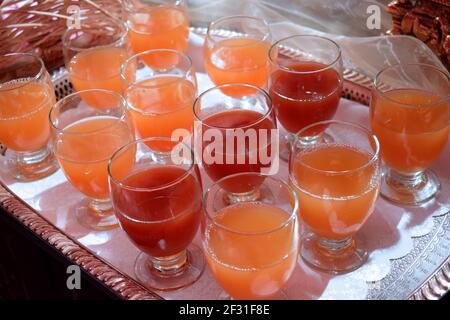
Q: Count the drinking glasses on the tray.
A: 12